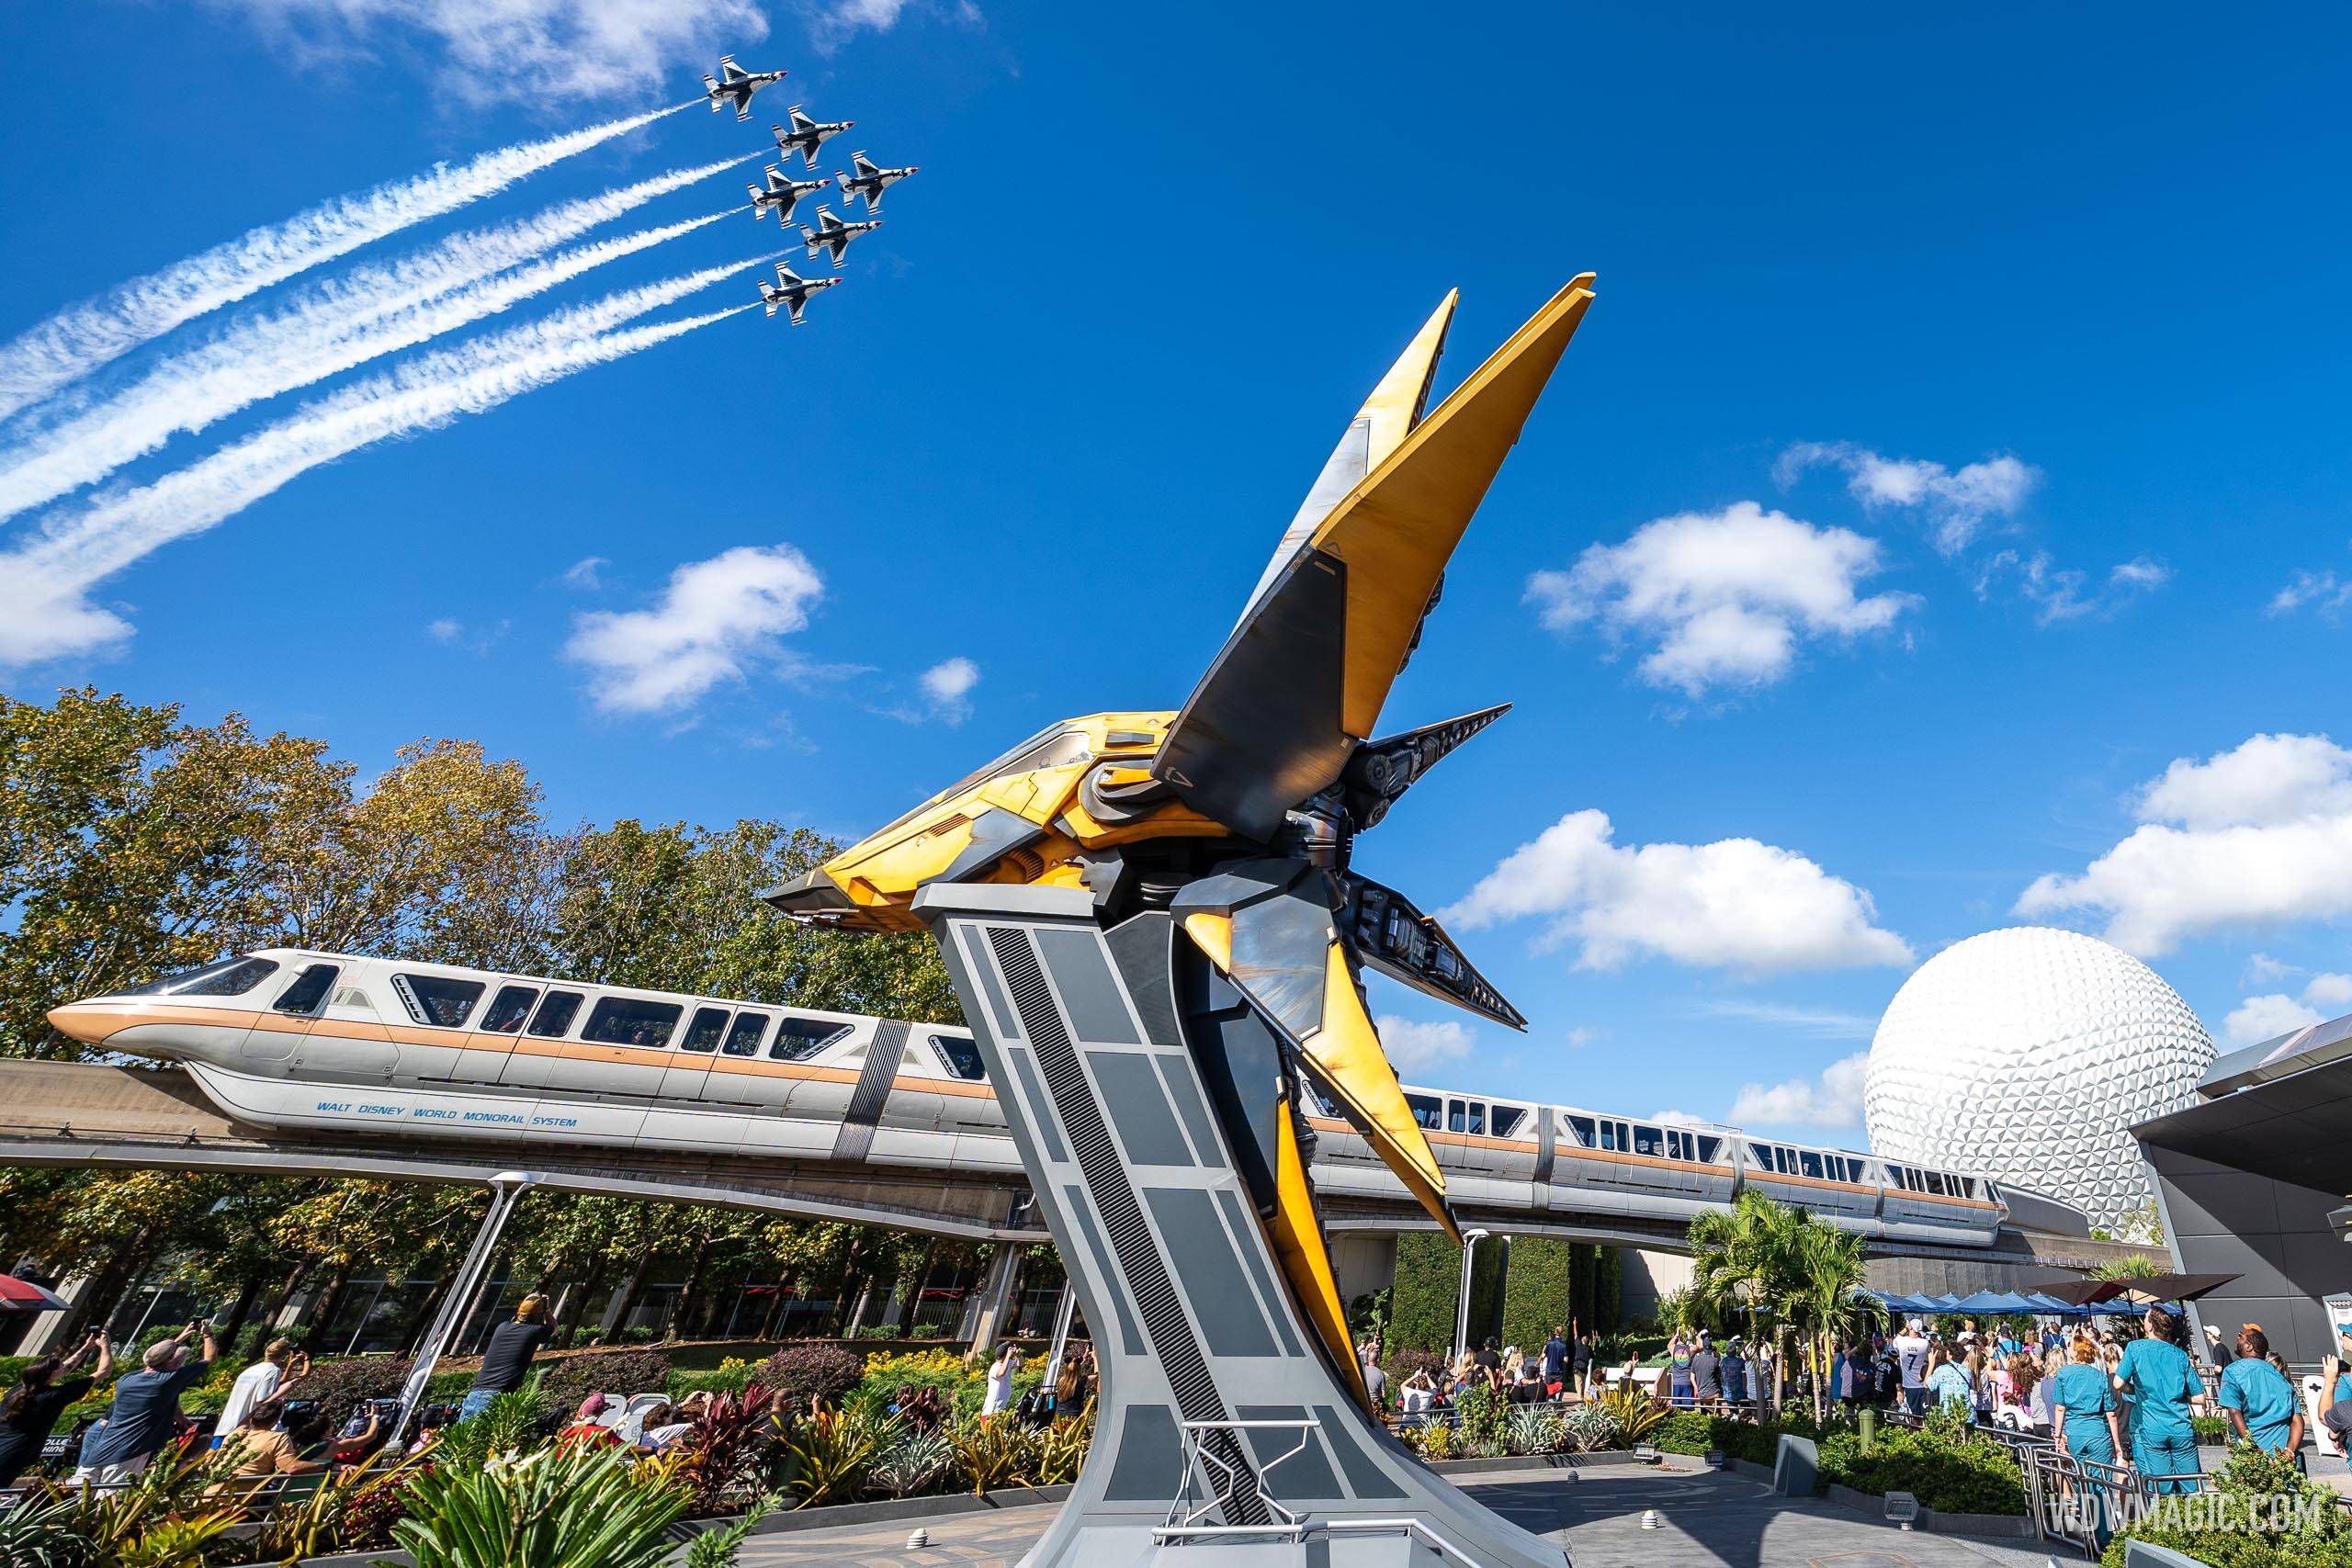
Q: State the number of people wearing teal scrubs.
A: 3